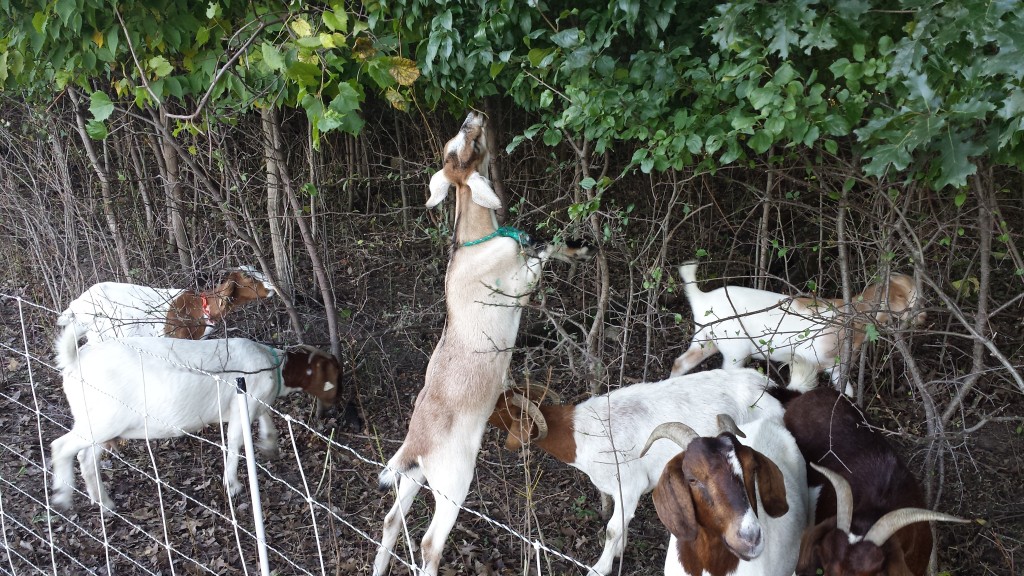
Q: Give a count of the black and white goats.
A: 0